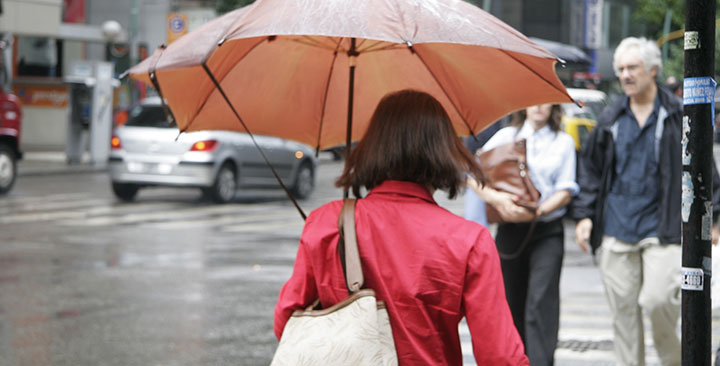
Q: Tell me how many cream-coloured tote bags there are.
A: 1